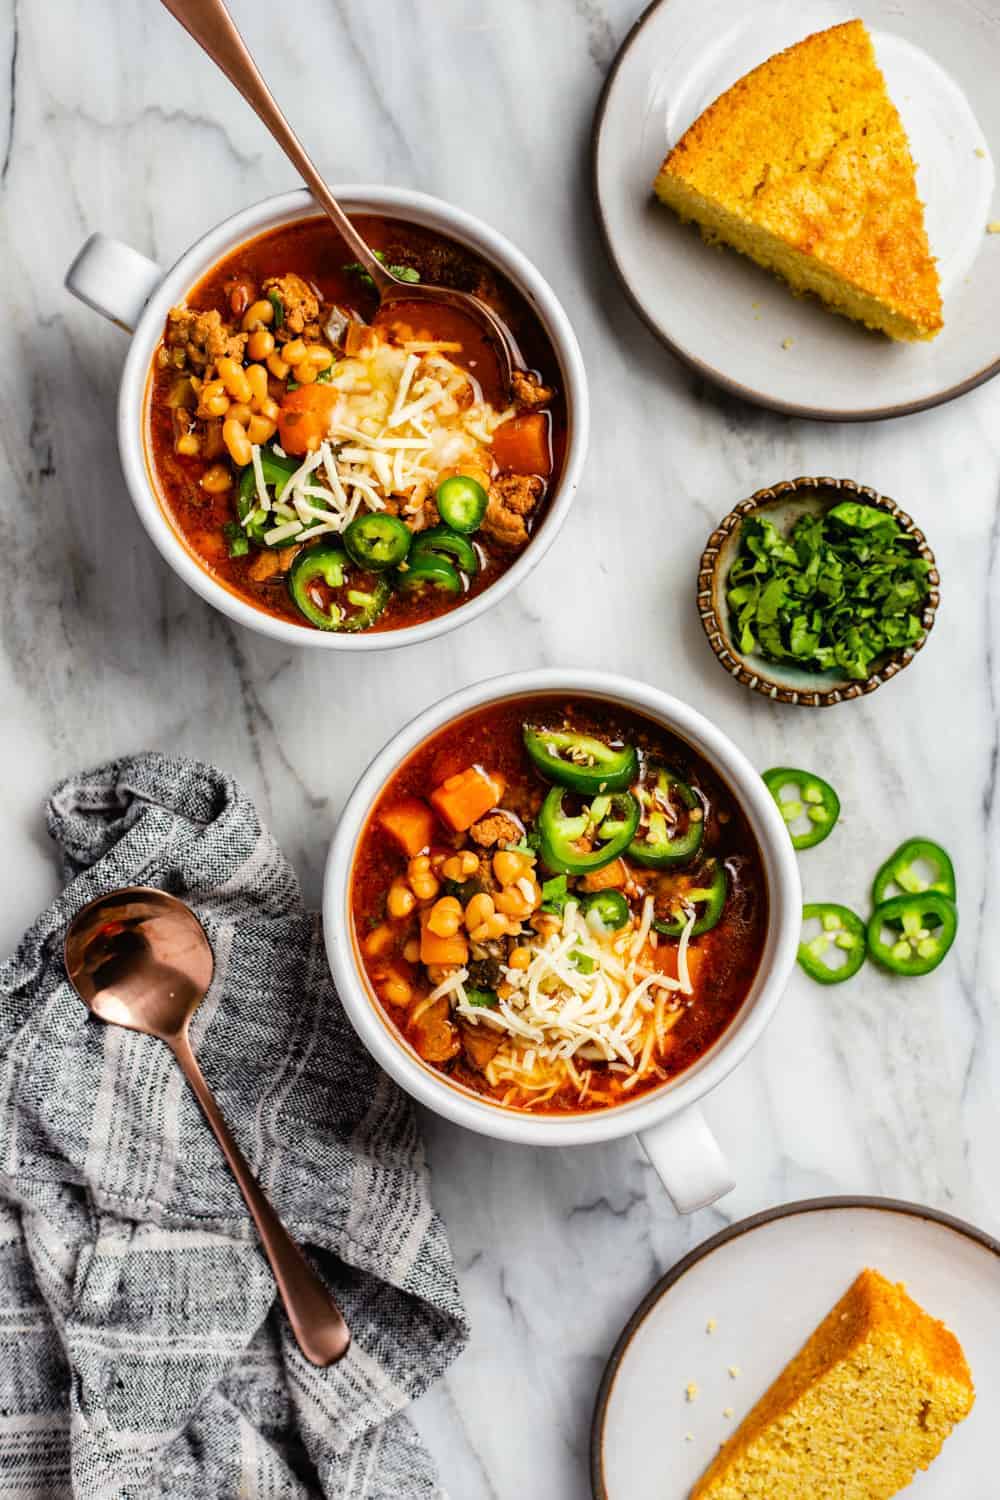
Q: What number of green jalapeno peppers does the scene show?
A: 15